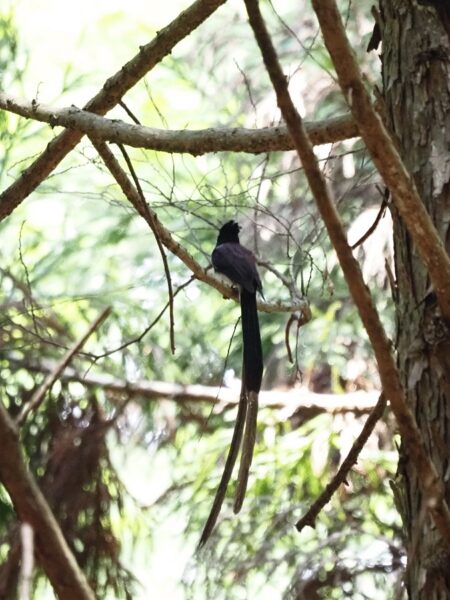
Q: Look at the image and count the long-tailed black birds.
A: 1